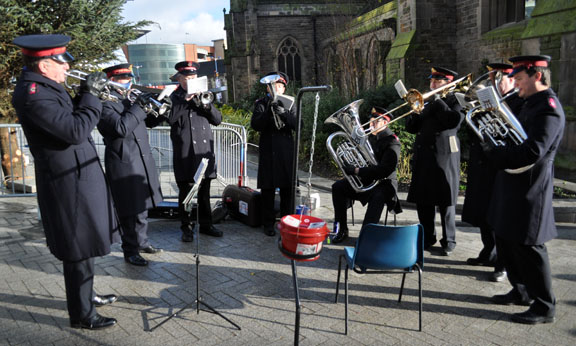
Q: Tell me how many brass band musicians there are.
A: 8